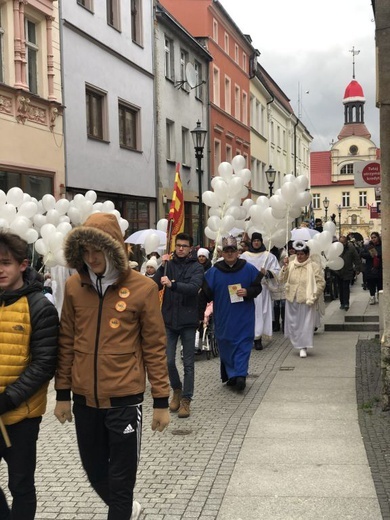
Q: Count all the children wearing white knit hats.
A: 2